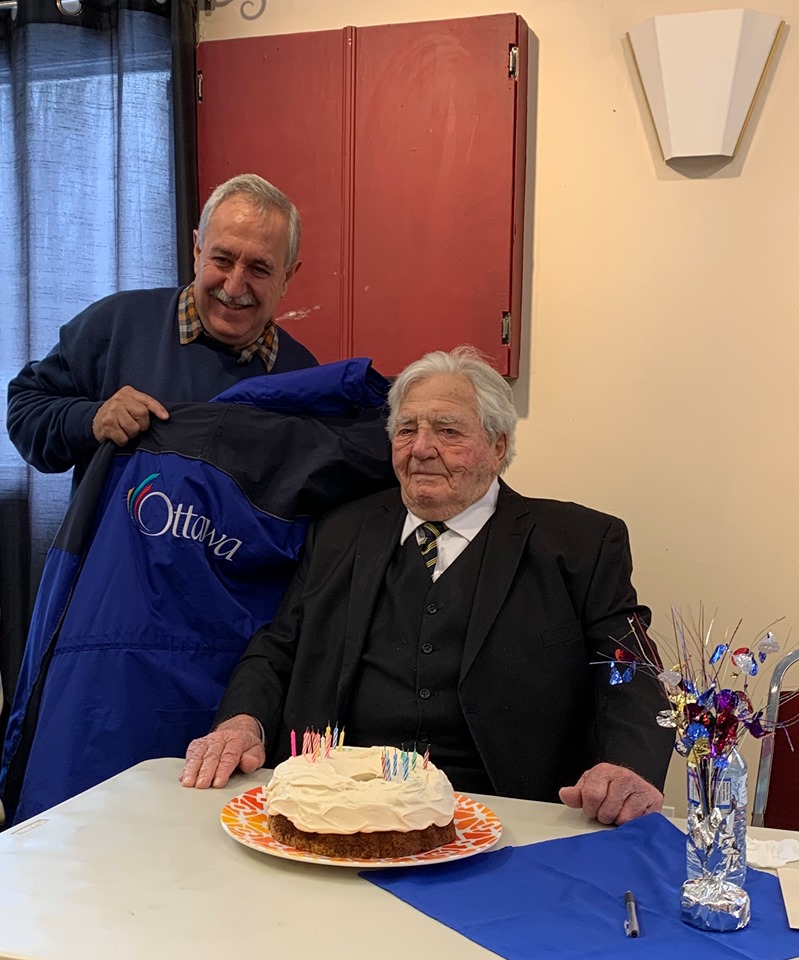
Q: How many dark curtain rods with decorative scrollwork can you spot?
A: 1